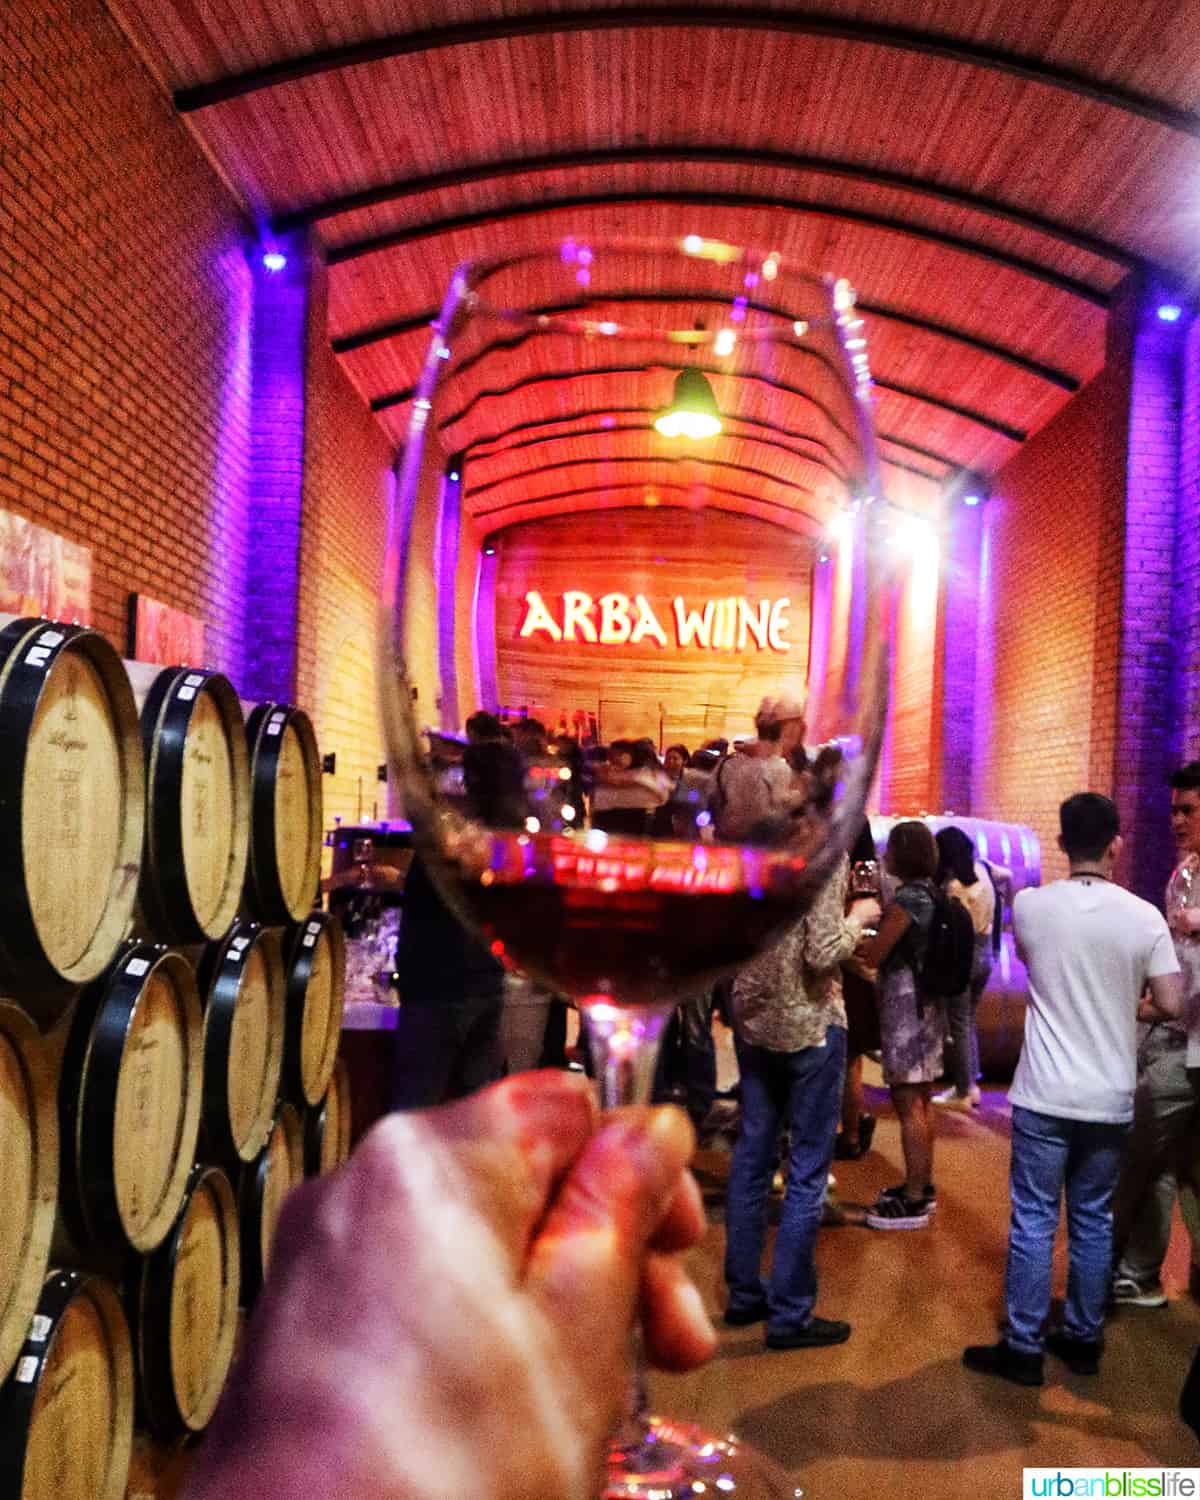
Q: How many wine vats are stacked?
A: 11